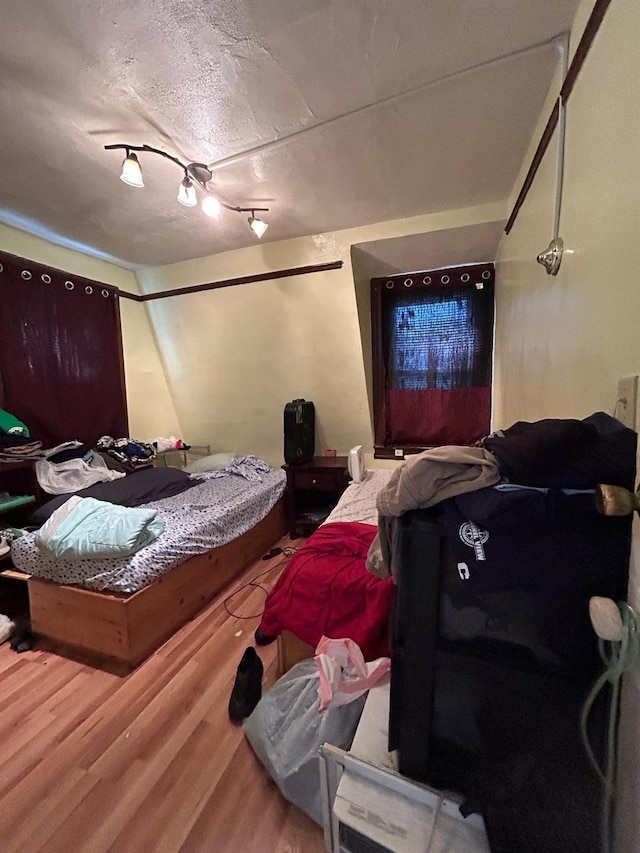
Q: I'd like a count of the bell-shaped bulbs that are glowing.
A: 4